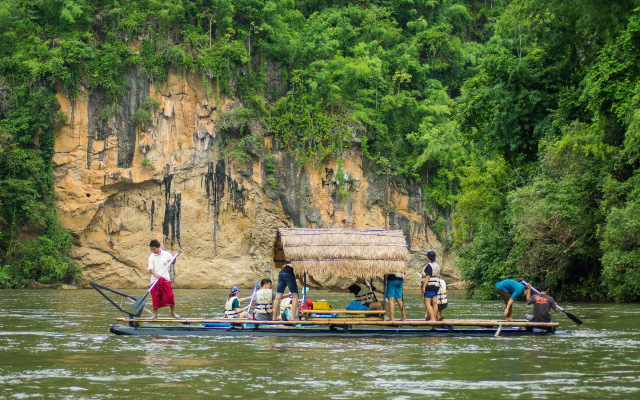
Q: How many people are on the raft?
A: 11